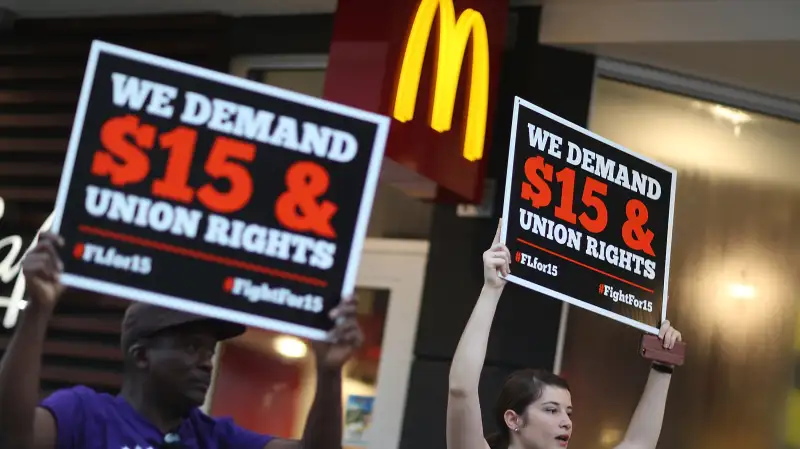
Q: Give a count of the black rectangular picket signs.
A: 2